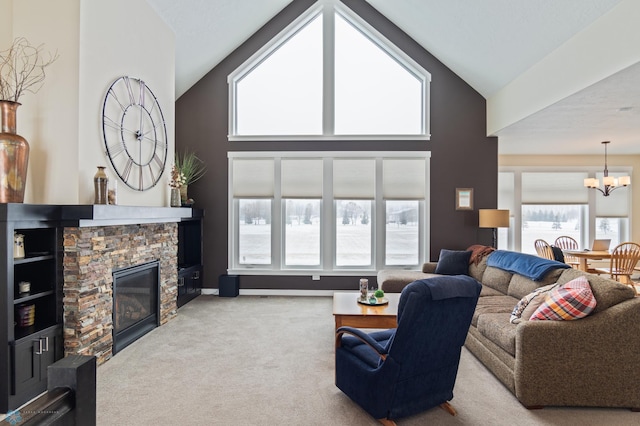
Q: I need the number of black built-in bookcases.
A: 2